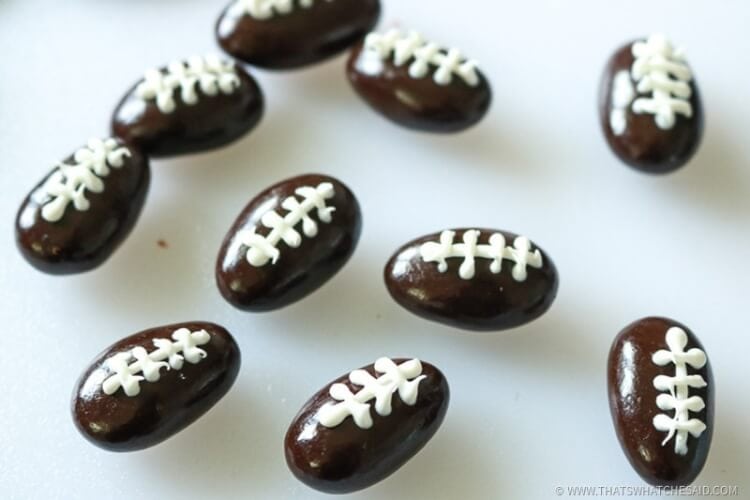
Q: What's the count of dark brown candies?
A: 10